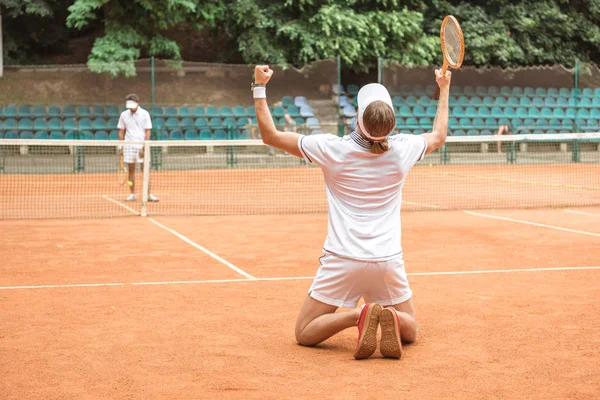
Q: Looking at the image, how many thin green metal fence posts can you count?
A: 4